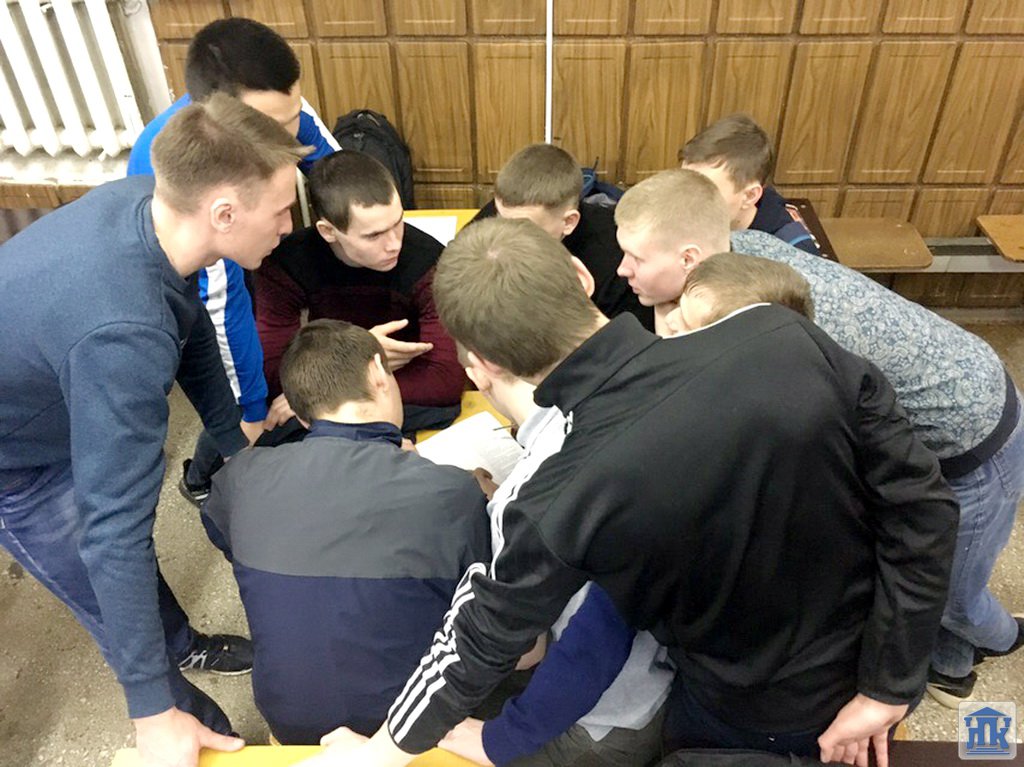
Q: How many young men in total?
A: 10